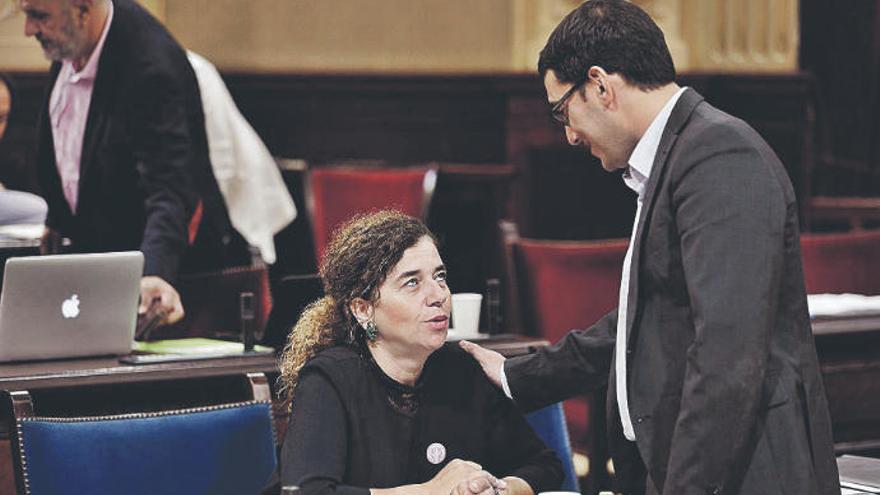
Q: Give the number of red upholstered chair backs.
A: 4